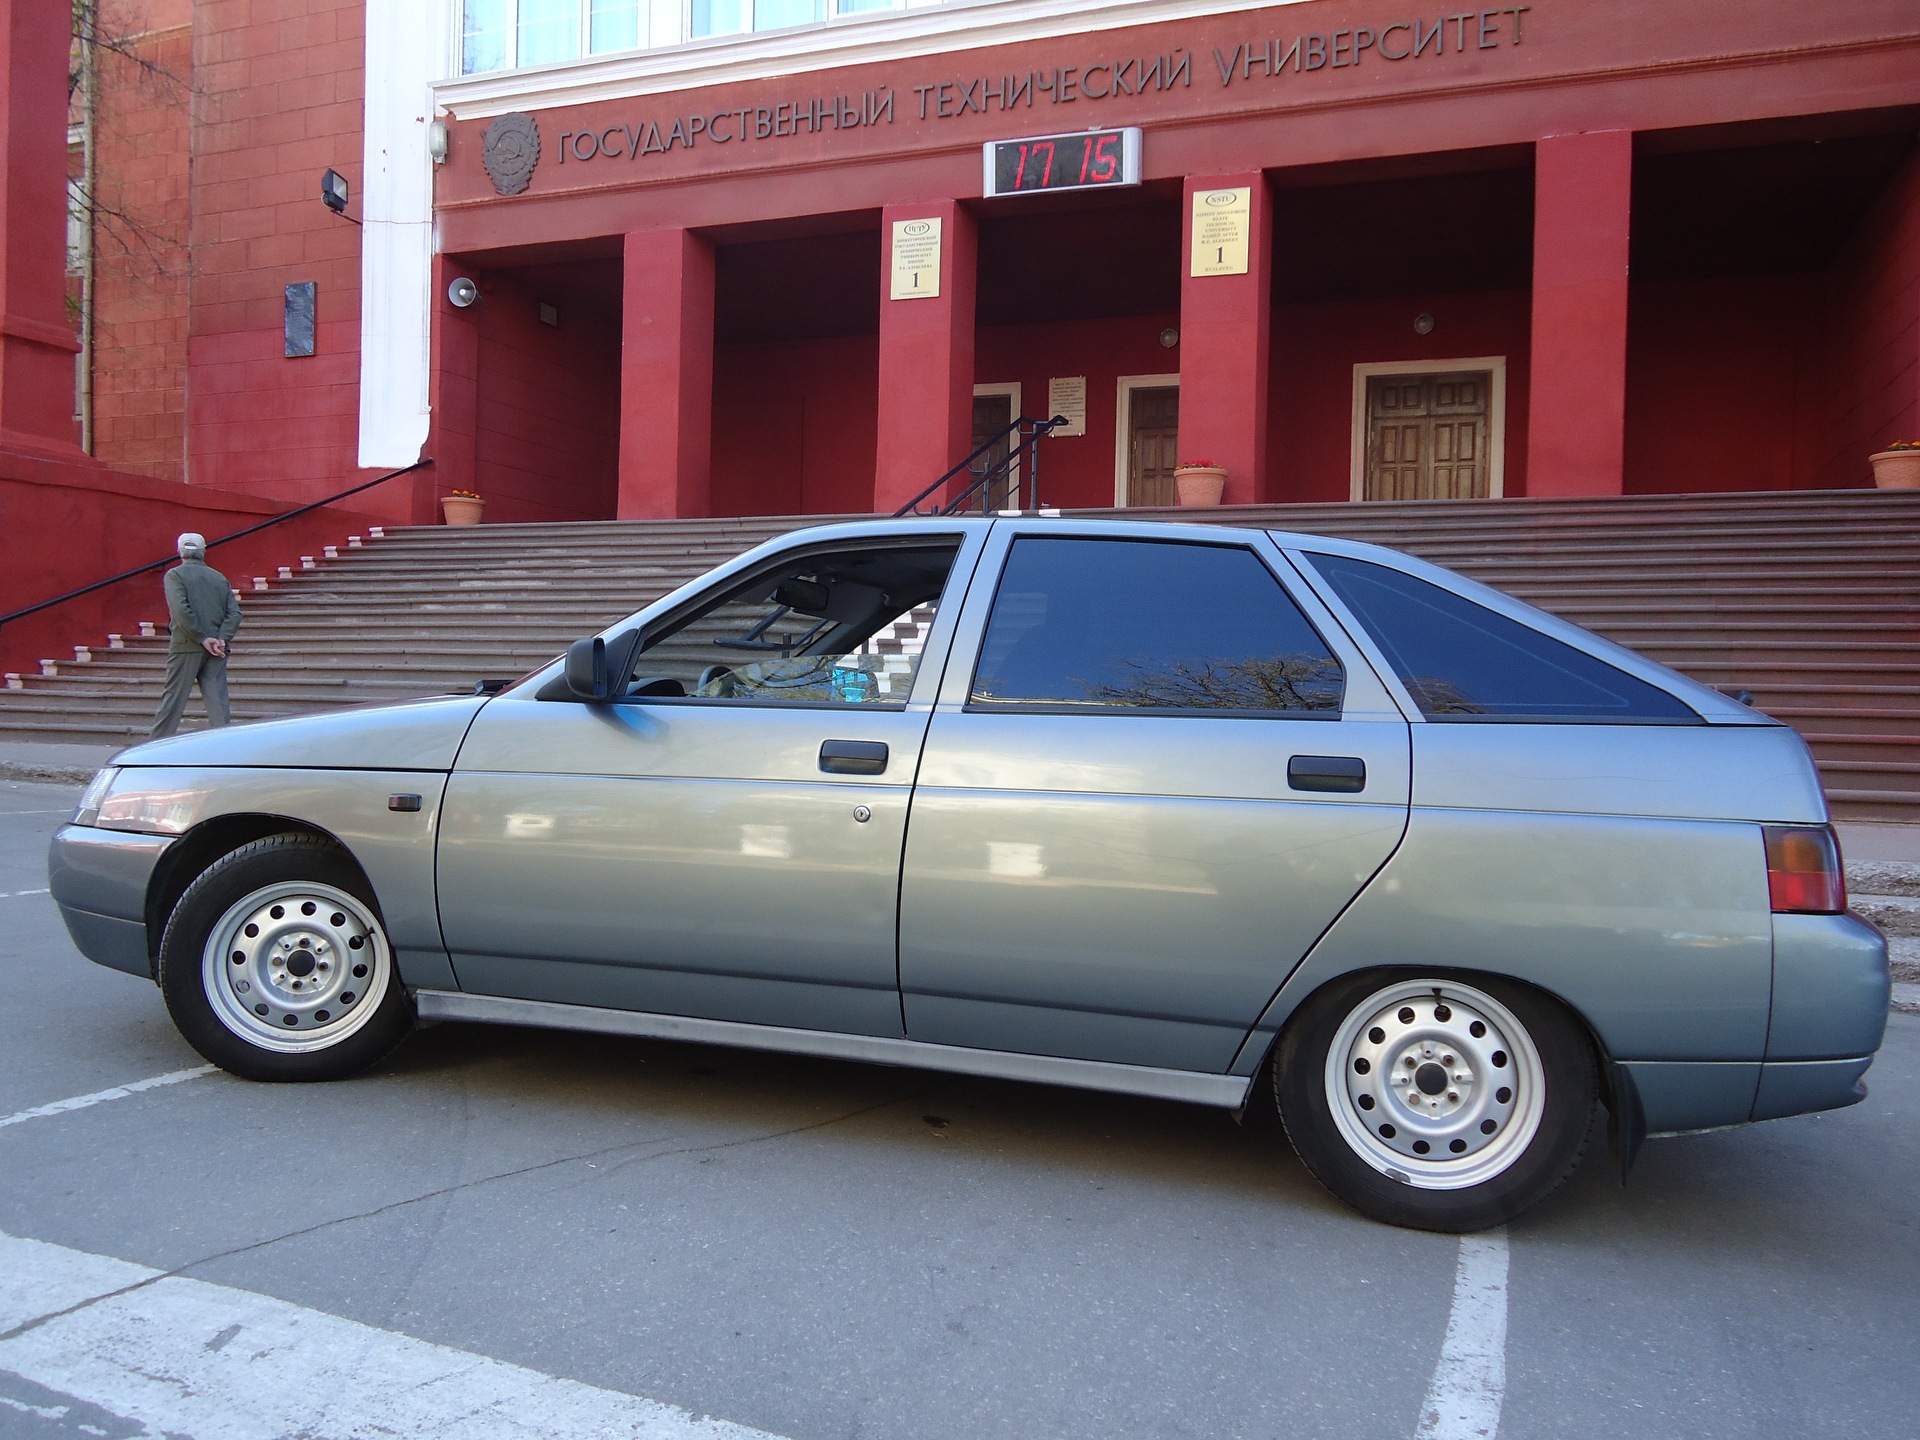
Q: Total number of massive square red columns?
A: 4